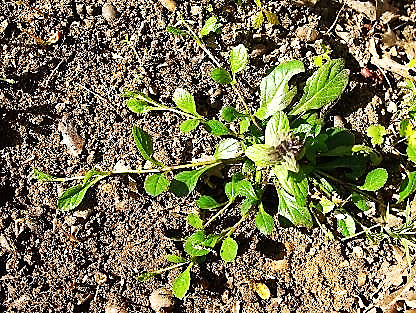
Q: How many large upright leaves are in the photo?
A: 2